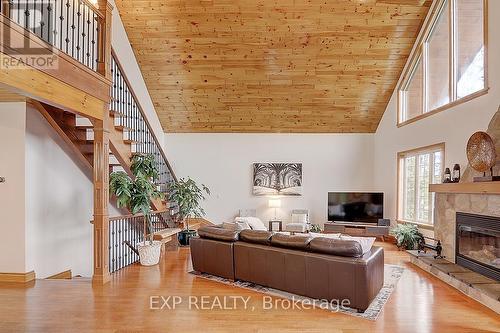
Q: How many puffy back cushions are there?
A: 4